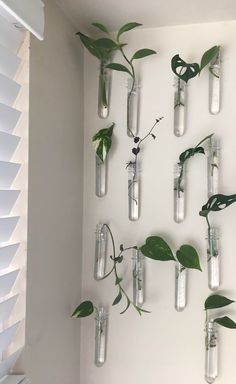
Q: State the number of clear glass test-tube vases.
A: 14